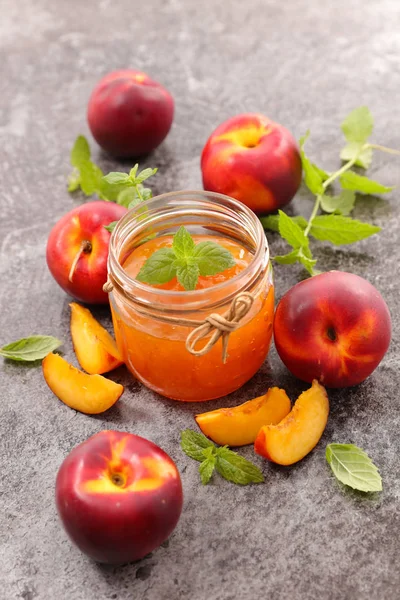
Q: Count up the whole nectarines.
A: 5